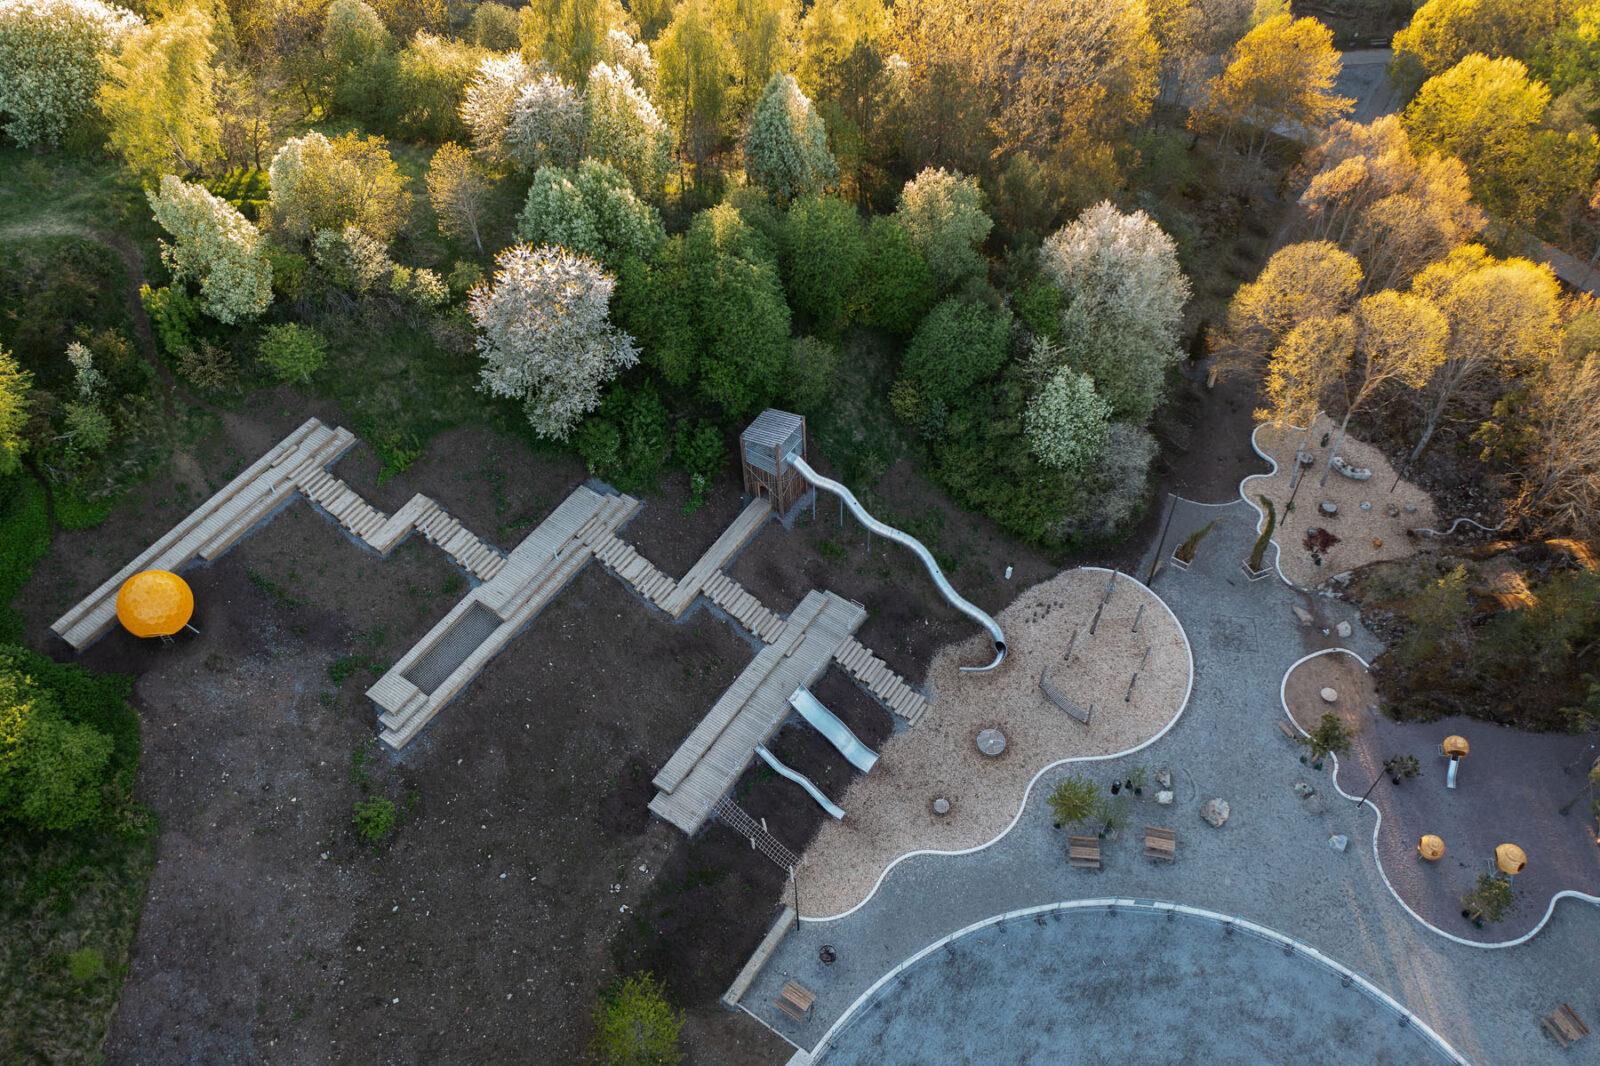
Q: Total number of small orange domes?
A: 3